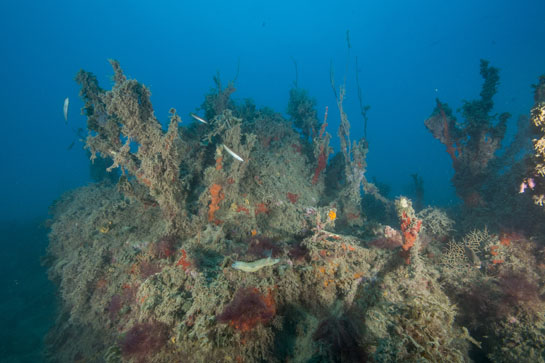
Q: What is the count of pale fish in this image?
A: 4